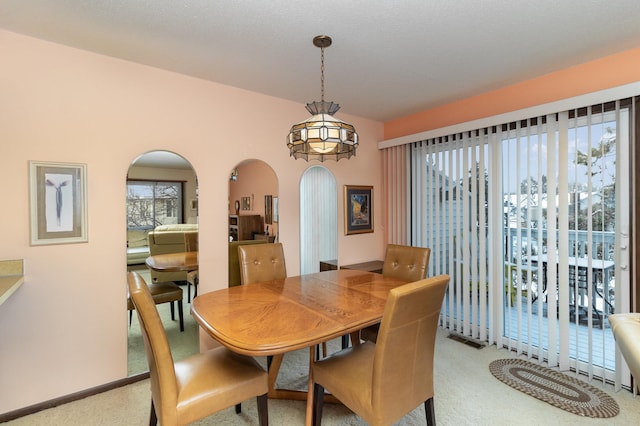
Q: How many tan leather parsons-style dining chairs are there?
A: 4